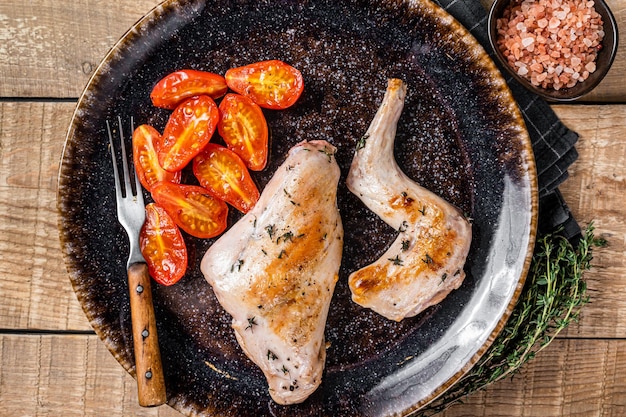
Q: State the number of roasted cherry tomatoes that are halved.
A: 8